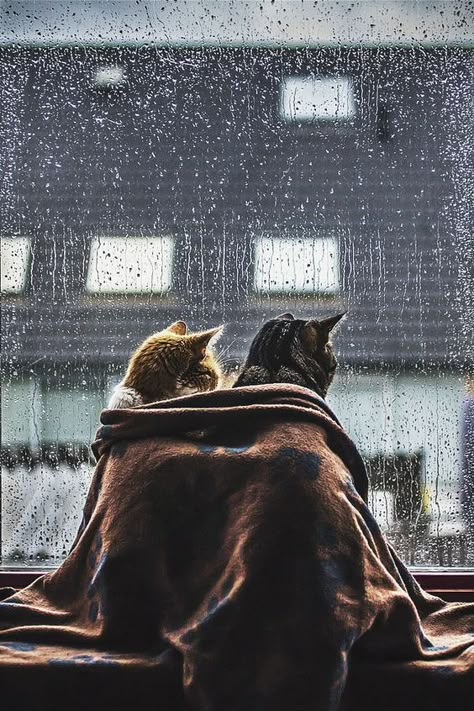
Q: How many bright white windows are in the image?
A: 4